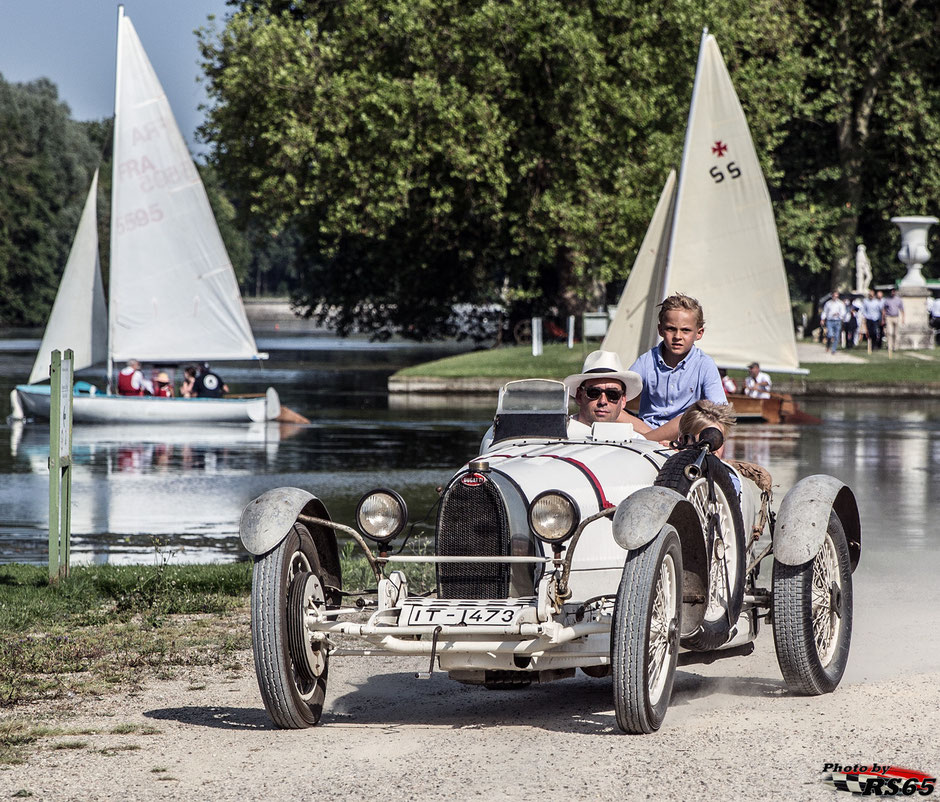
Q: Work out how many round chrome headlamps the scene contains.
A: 2